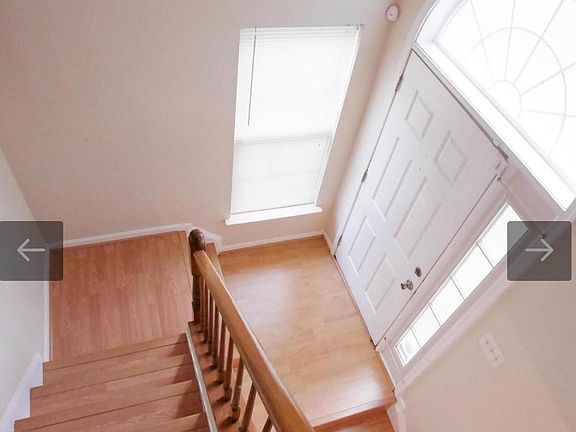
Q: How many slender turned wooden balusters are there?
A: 9